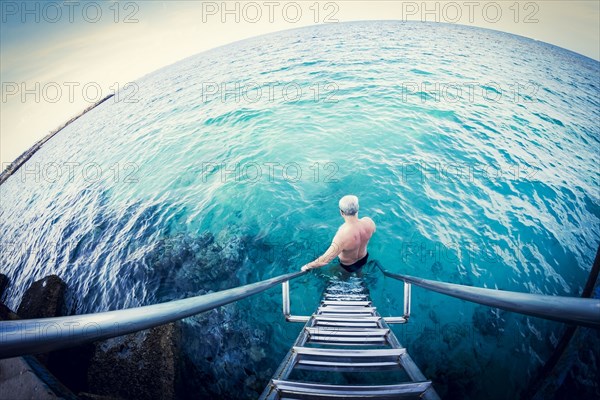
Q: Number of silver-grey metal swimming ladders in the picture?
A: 1